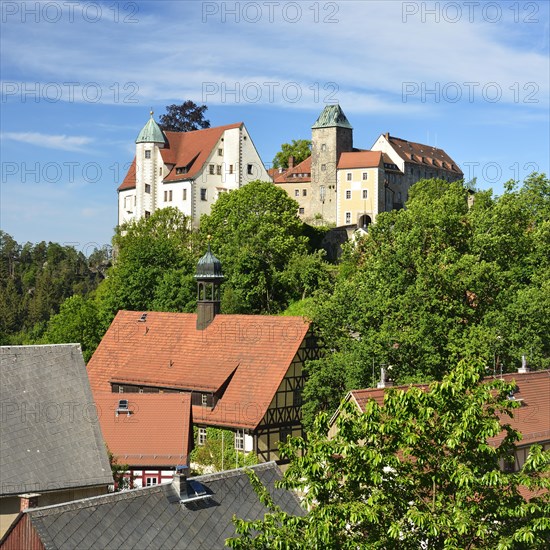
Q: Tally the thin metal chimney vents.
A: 2